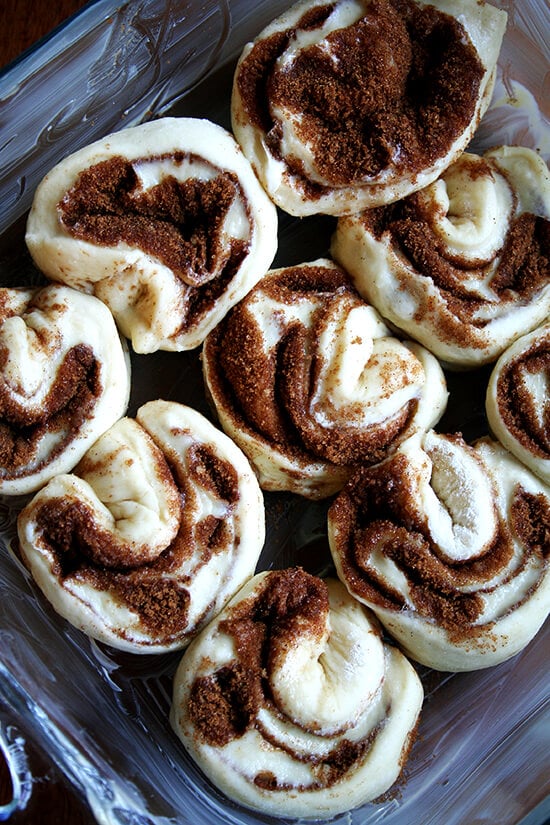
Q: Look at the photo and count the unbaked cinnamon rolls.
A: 9